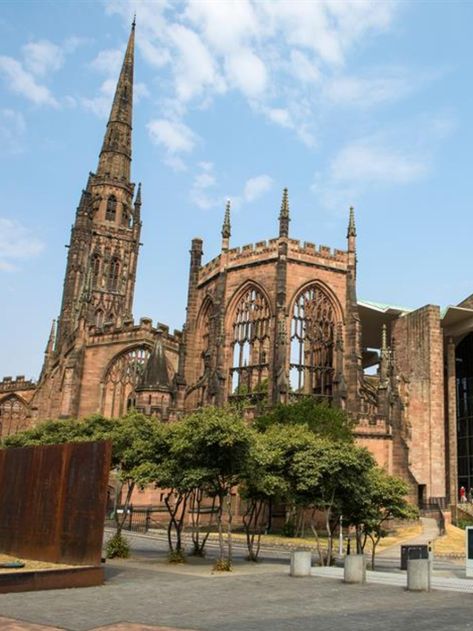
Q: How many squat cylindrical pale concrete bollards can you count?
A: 3